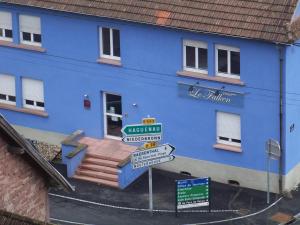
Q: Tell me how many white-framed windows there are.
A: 8